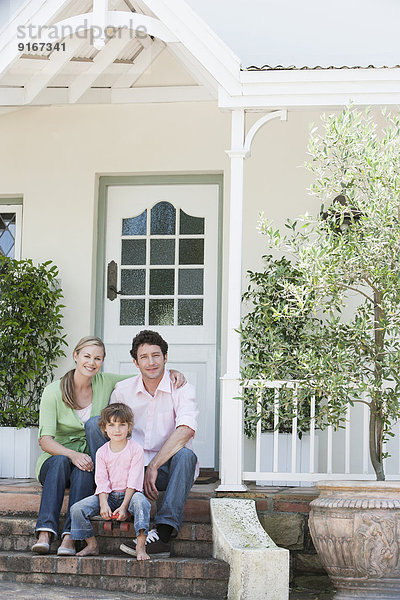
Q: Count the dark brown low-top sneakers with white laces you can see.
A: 1